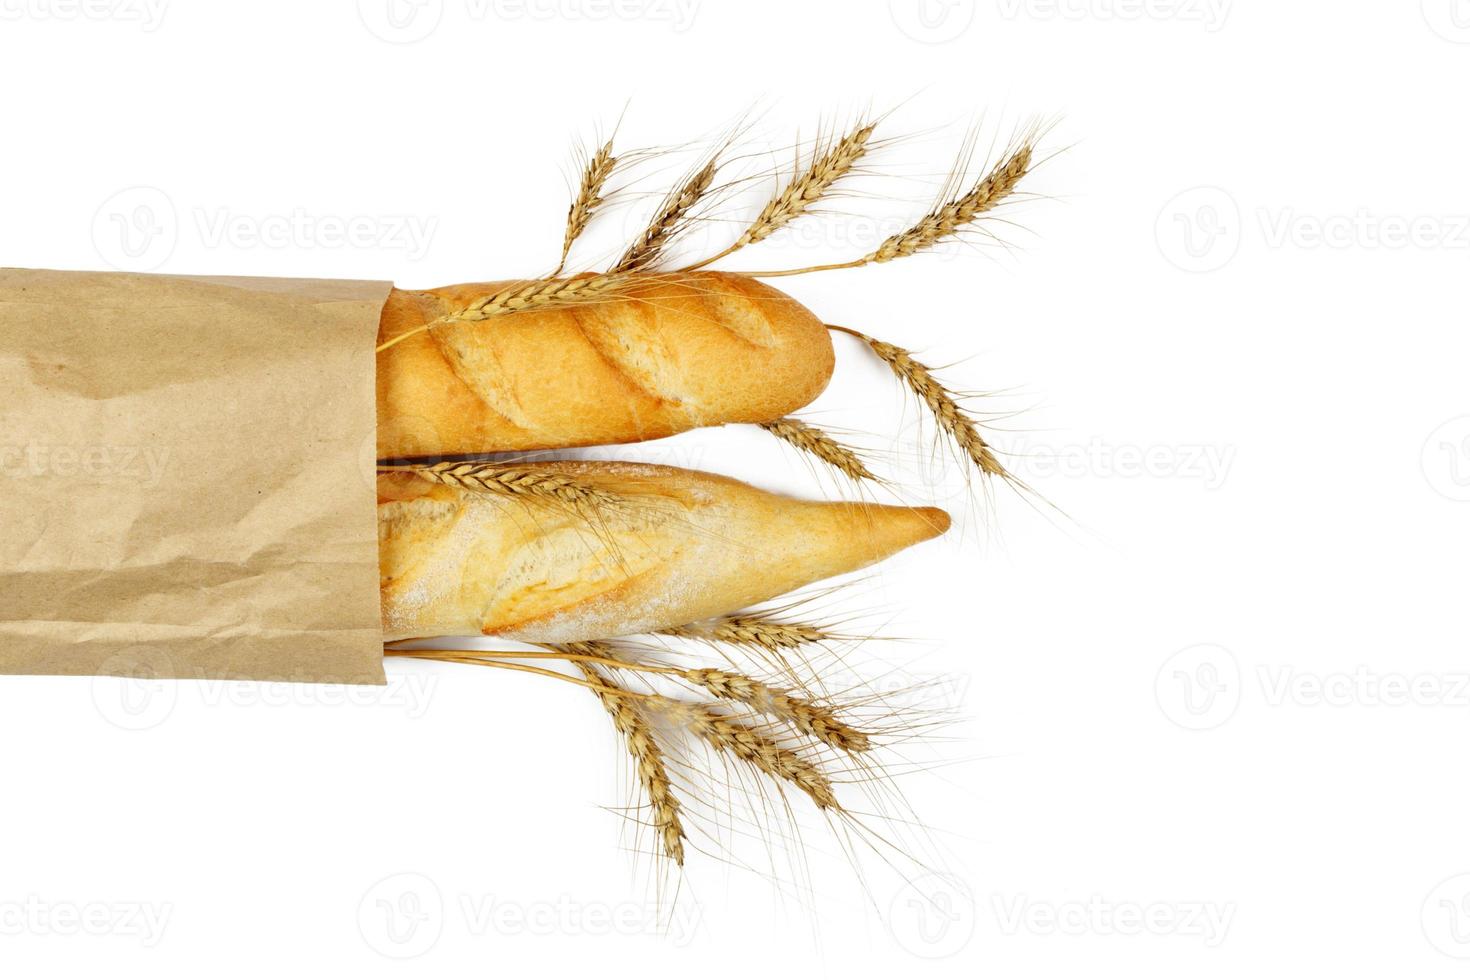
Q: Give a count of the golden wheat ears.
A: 12